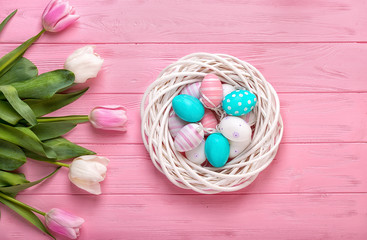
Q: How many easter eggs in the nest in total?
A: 13